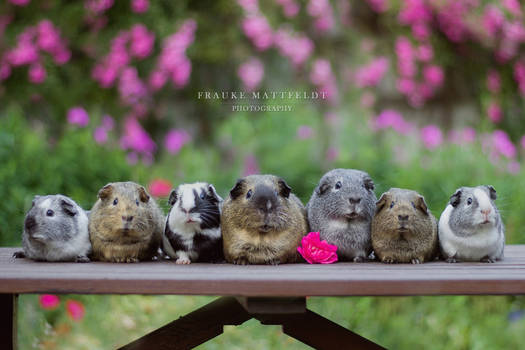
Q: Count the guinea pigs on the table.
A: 7